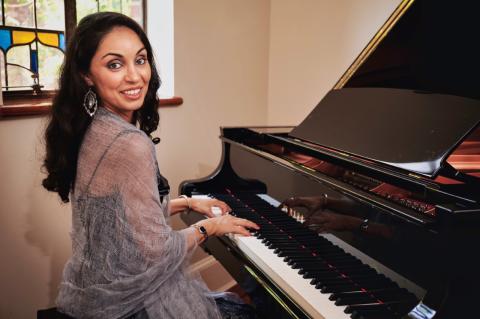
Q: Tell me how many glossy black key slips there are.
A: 1